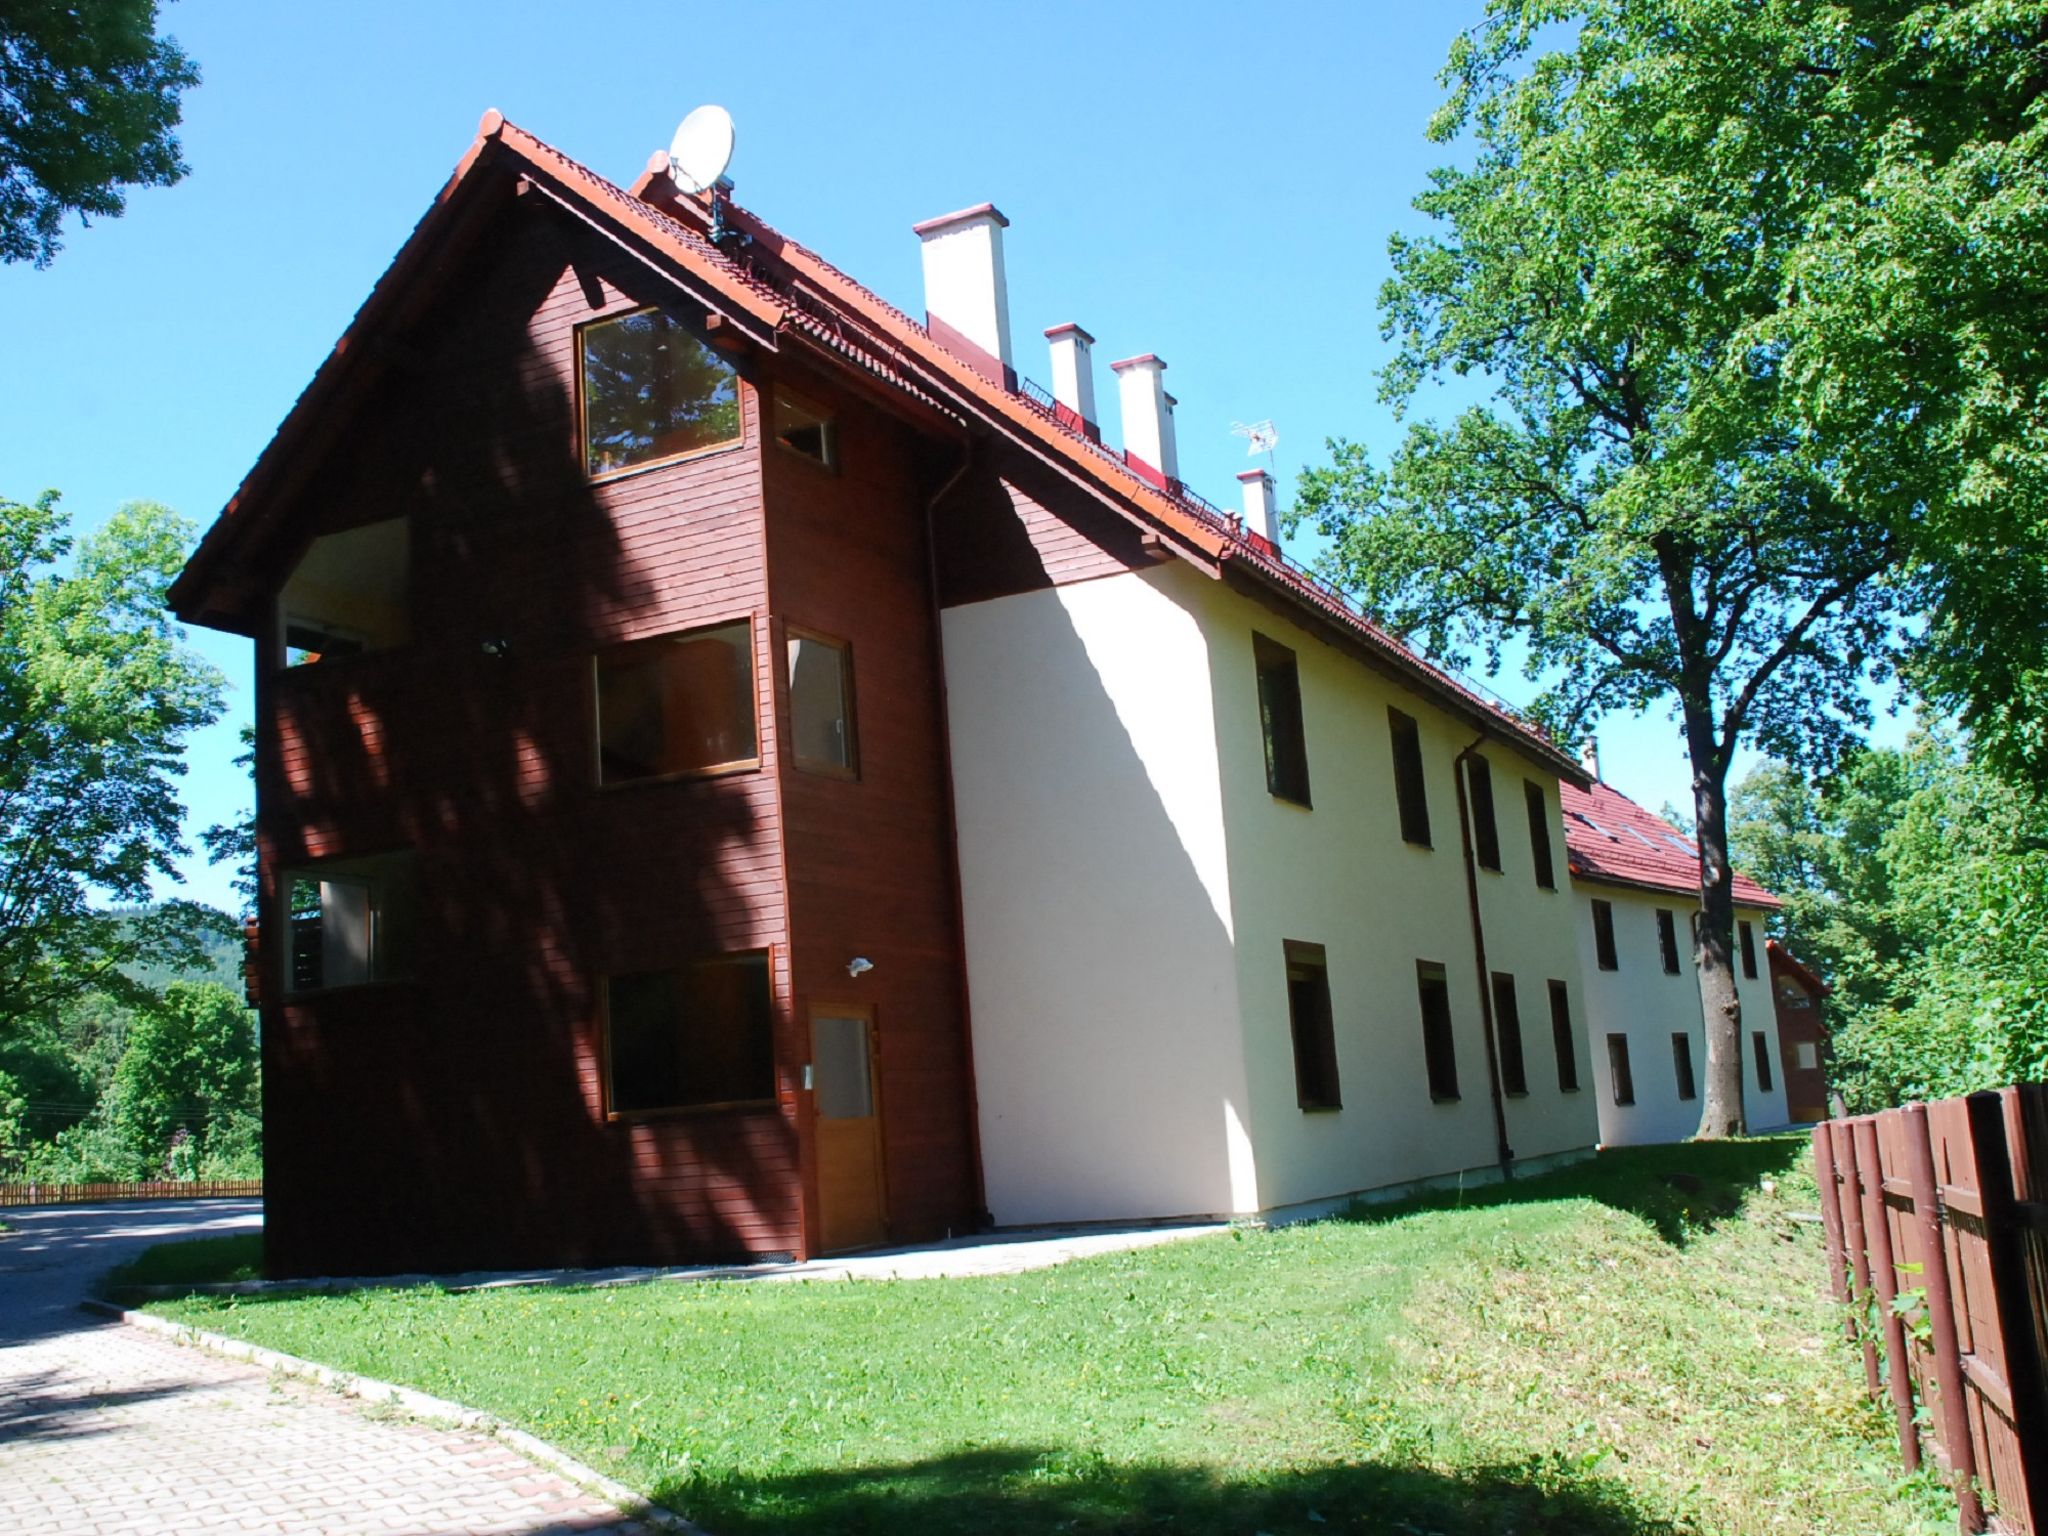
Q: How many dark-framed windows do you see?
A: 14